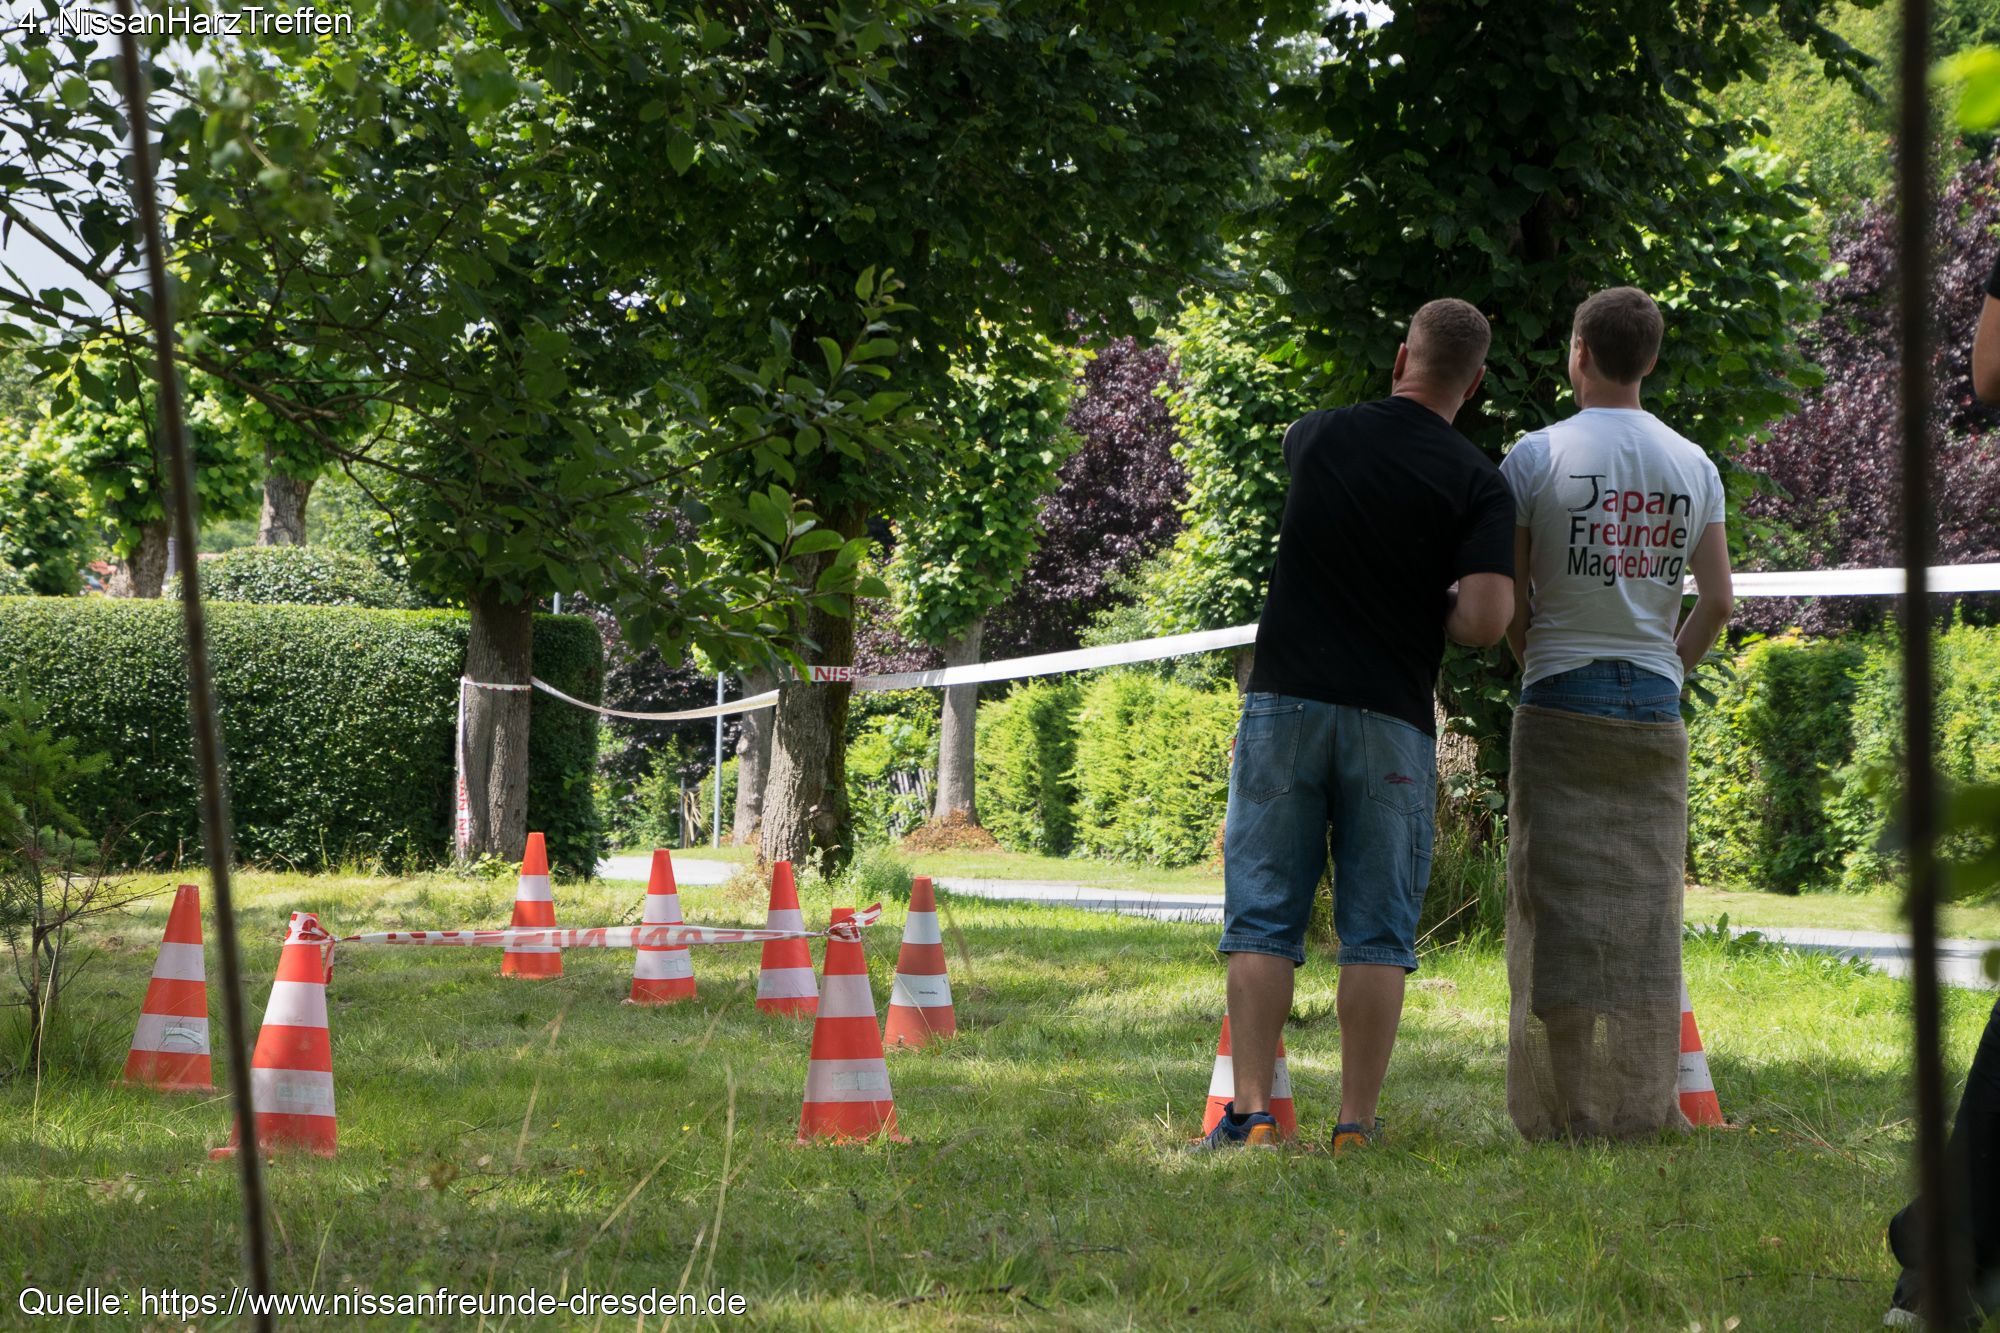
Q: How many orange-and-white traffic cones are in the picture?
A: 9